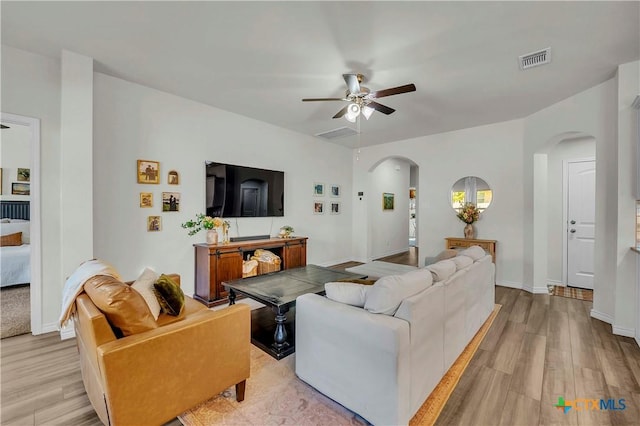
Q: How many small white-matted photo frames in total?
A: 4